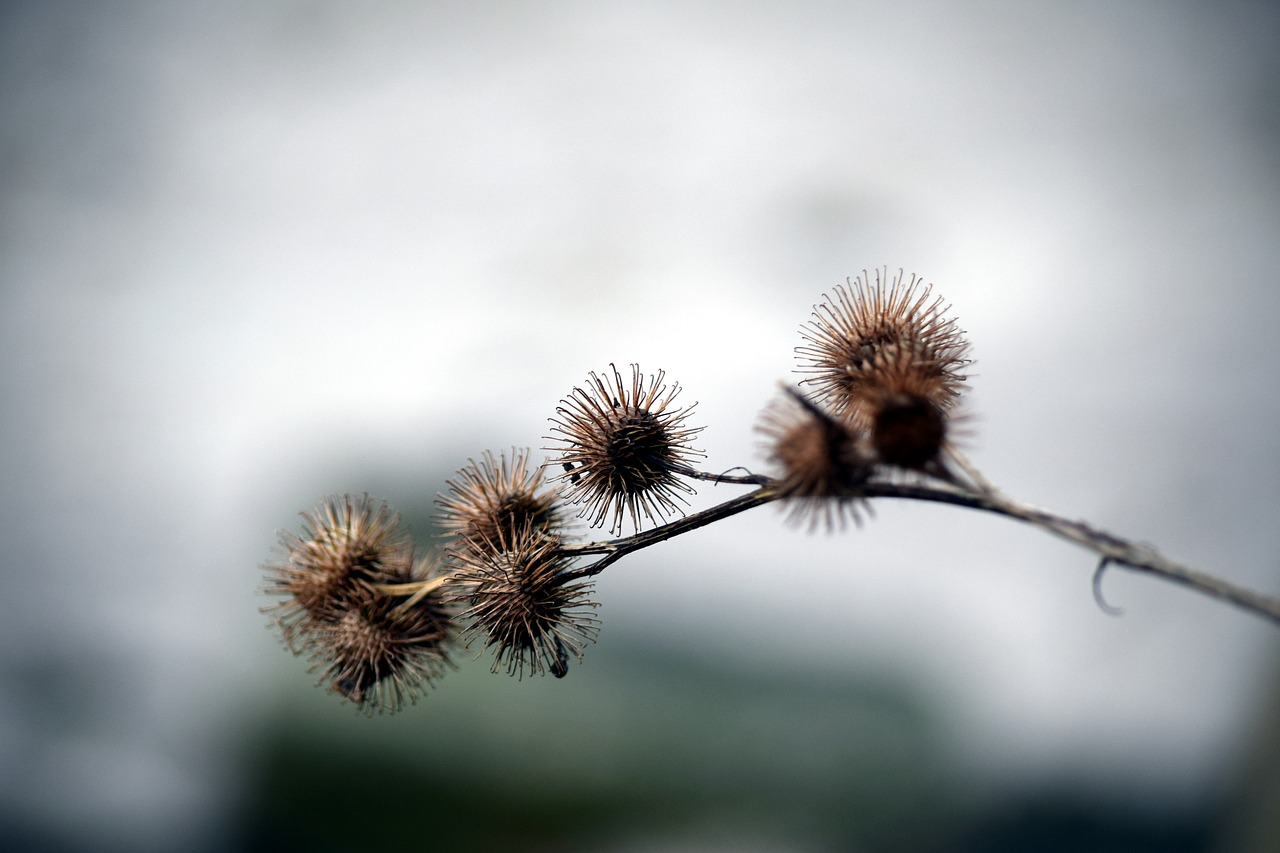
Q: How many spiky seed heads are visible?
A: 8